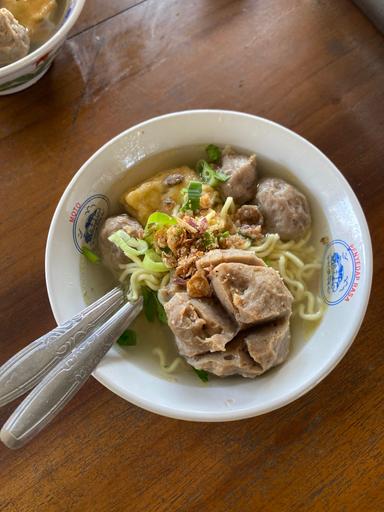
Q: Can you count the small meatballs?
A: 3